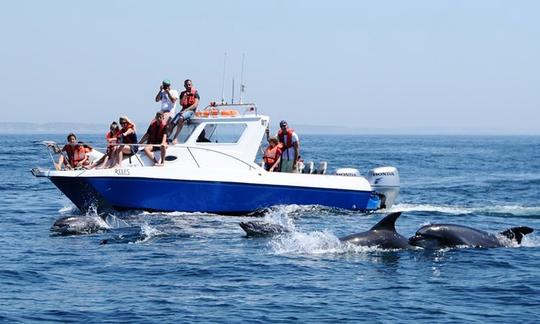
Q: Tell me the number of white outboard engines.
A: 2